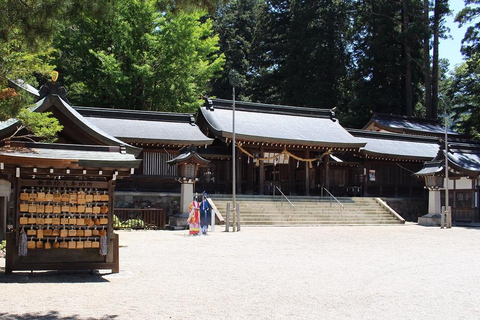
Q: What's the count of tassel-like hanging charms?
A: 2